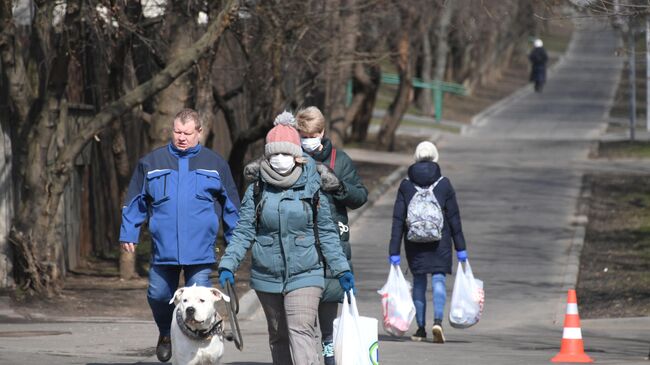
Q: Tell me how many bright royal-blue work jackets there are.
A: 1